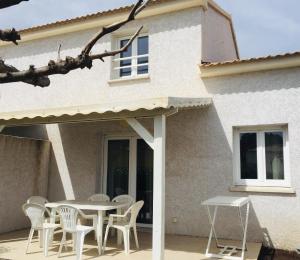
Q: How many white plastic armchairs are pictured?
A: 6